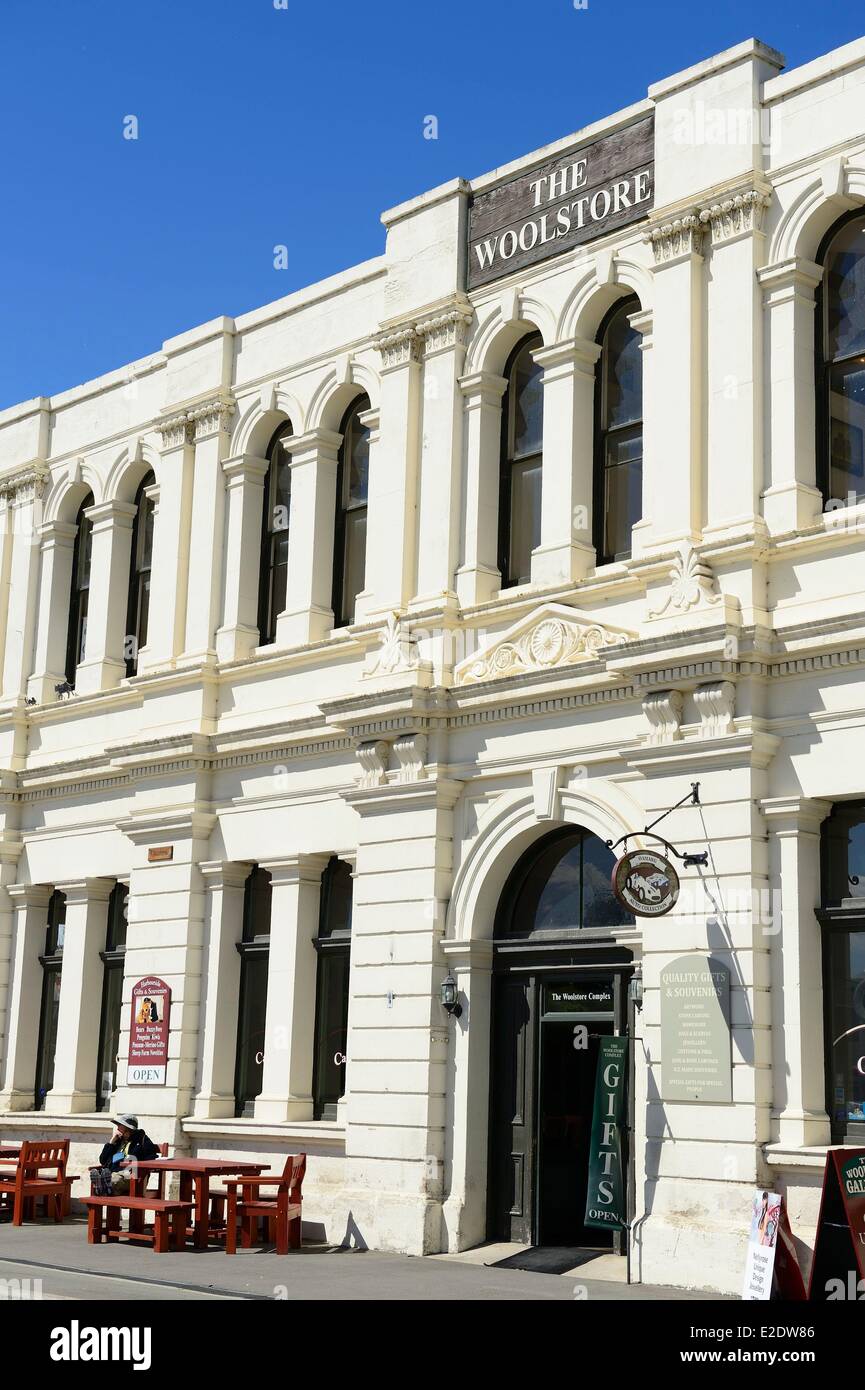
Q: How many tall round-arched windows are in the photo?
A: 7